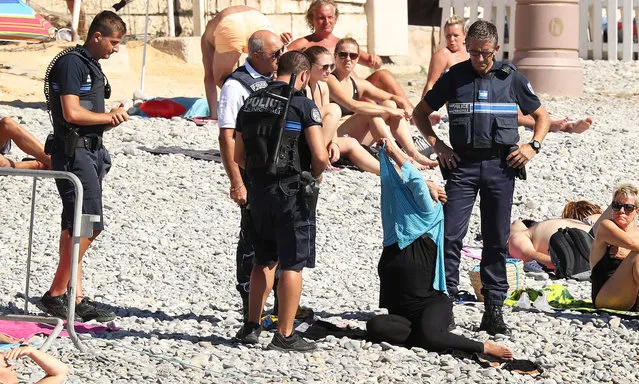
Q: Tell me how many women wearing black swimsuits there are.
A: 3